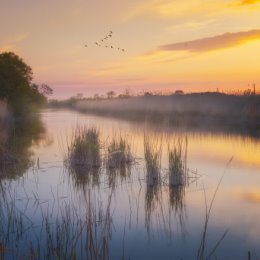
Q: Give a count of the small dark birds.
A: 12